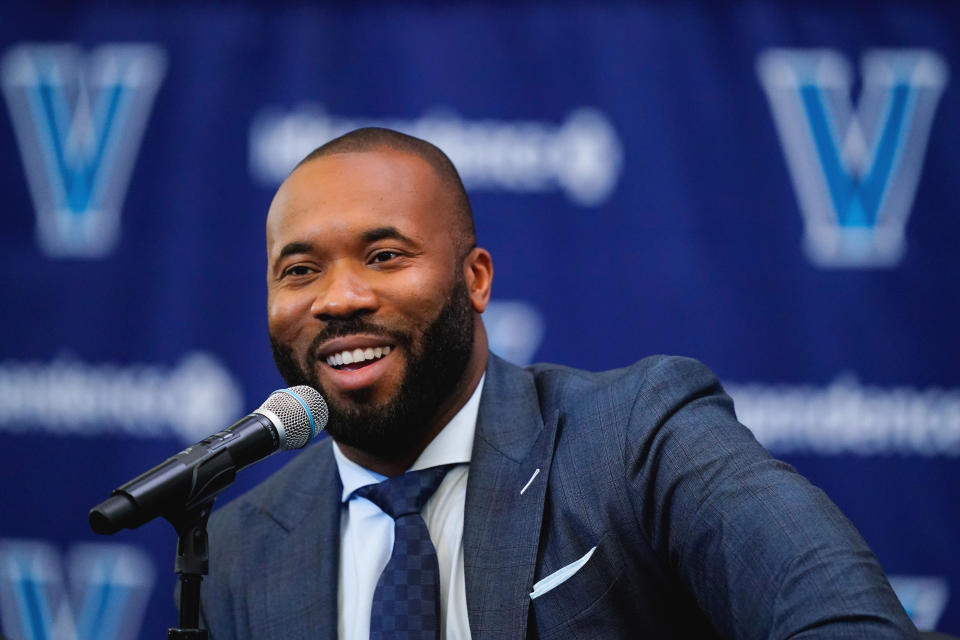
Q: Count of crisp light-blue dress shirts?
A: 1